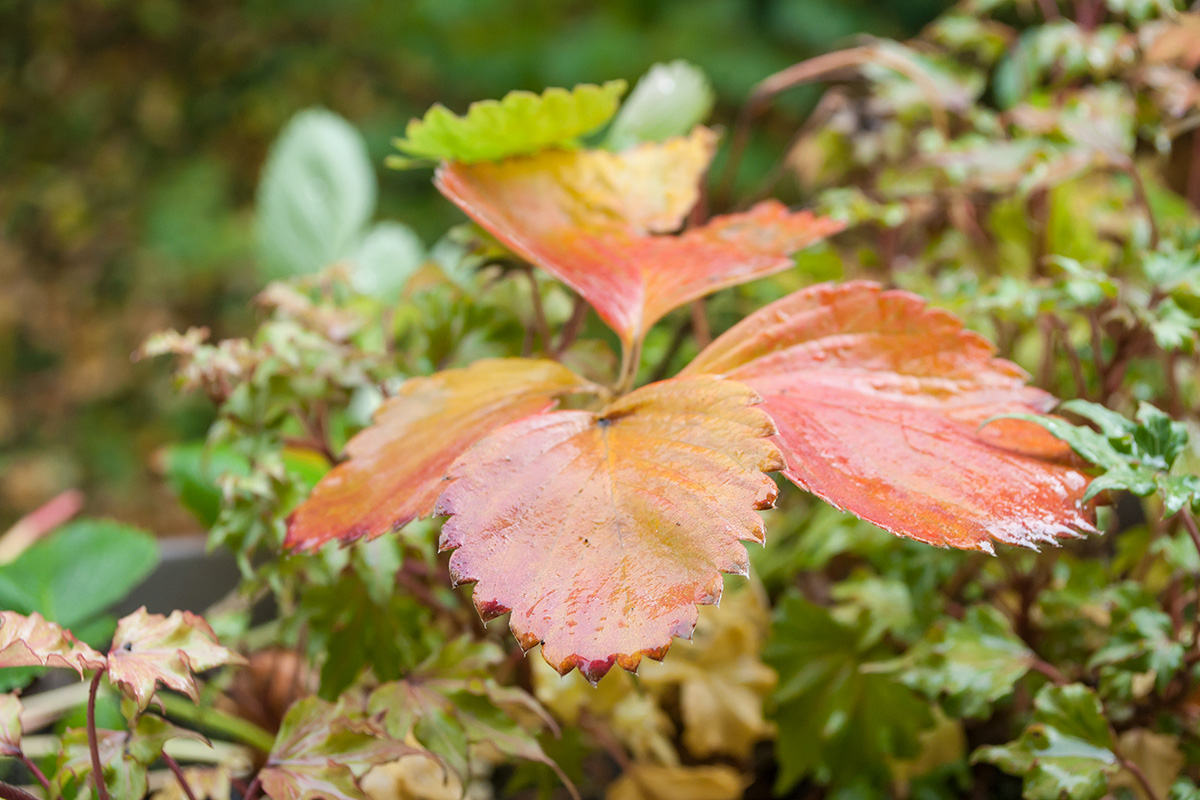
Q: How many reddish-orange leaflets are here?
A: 4